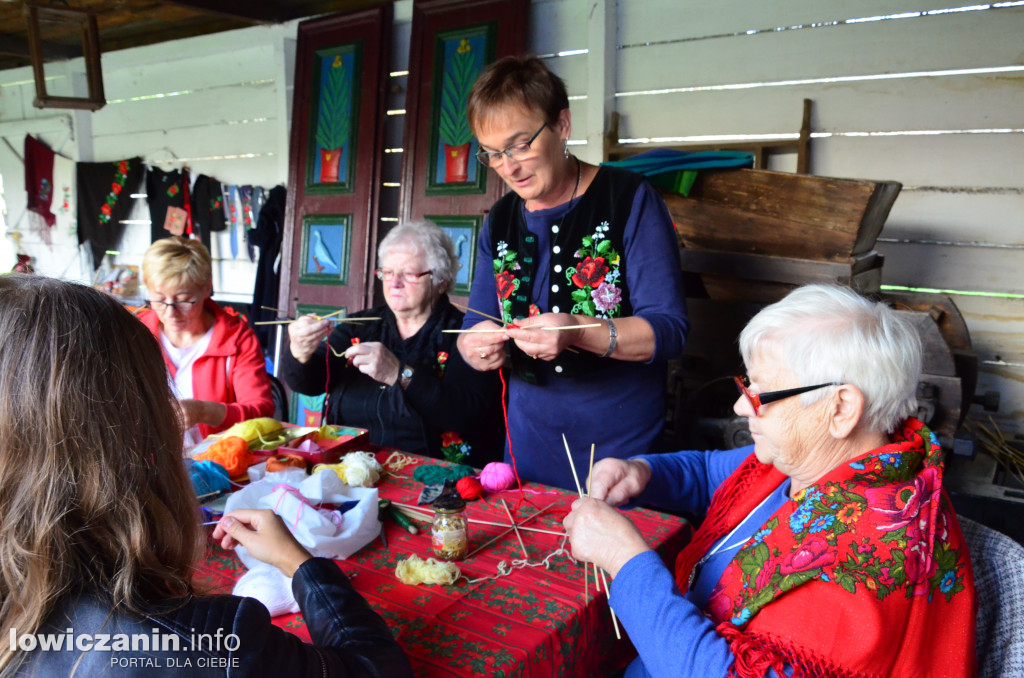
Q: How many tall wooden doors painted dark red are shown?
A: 2